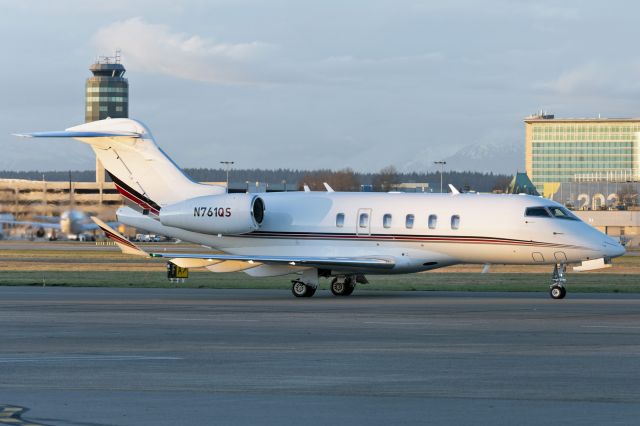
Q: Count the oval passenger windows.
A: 6